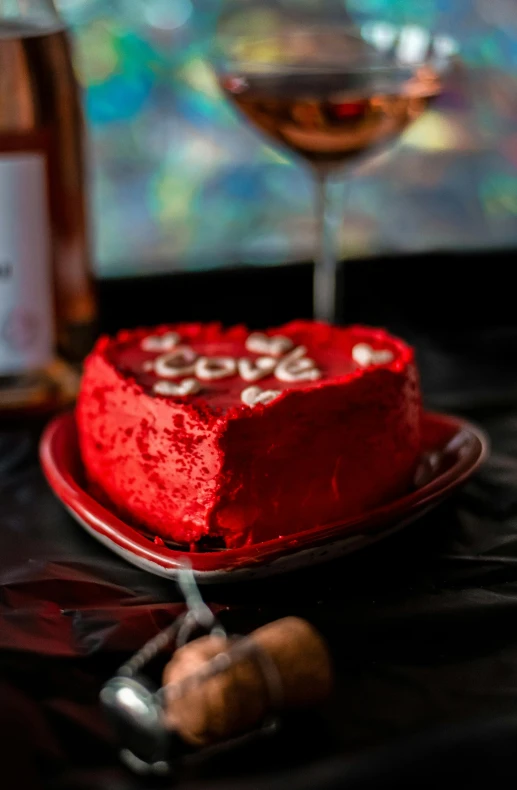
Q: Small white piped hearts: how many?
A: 5